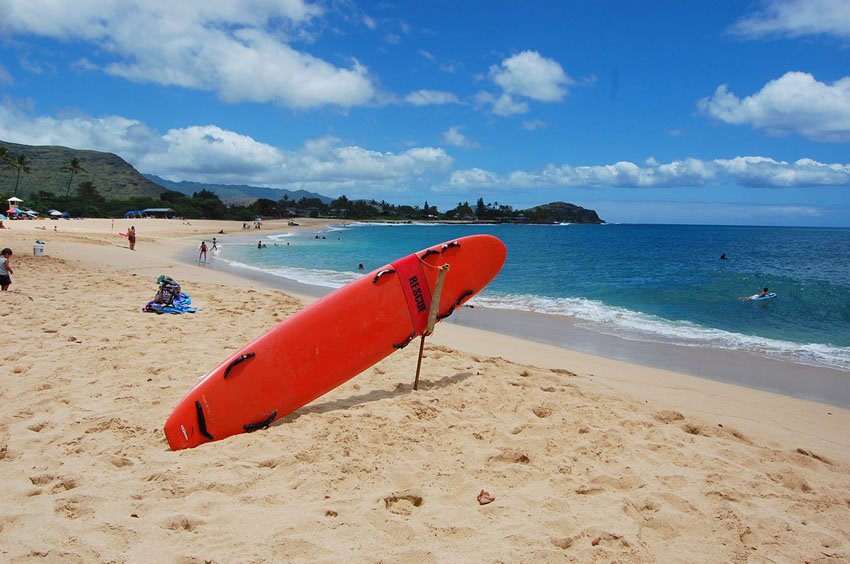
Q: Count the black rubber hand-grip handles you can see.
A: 9